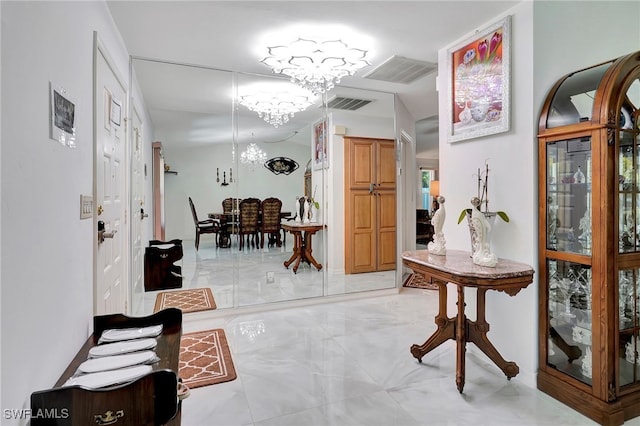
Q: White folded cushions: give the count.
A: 4